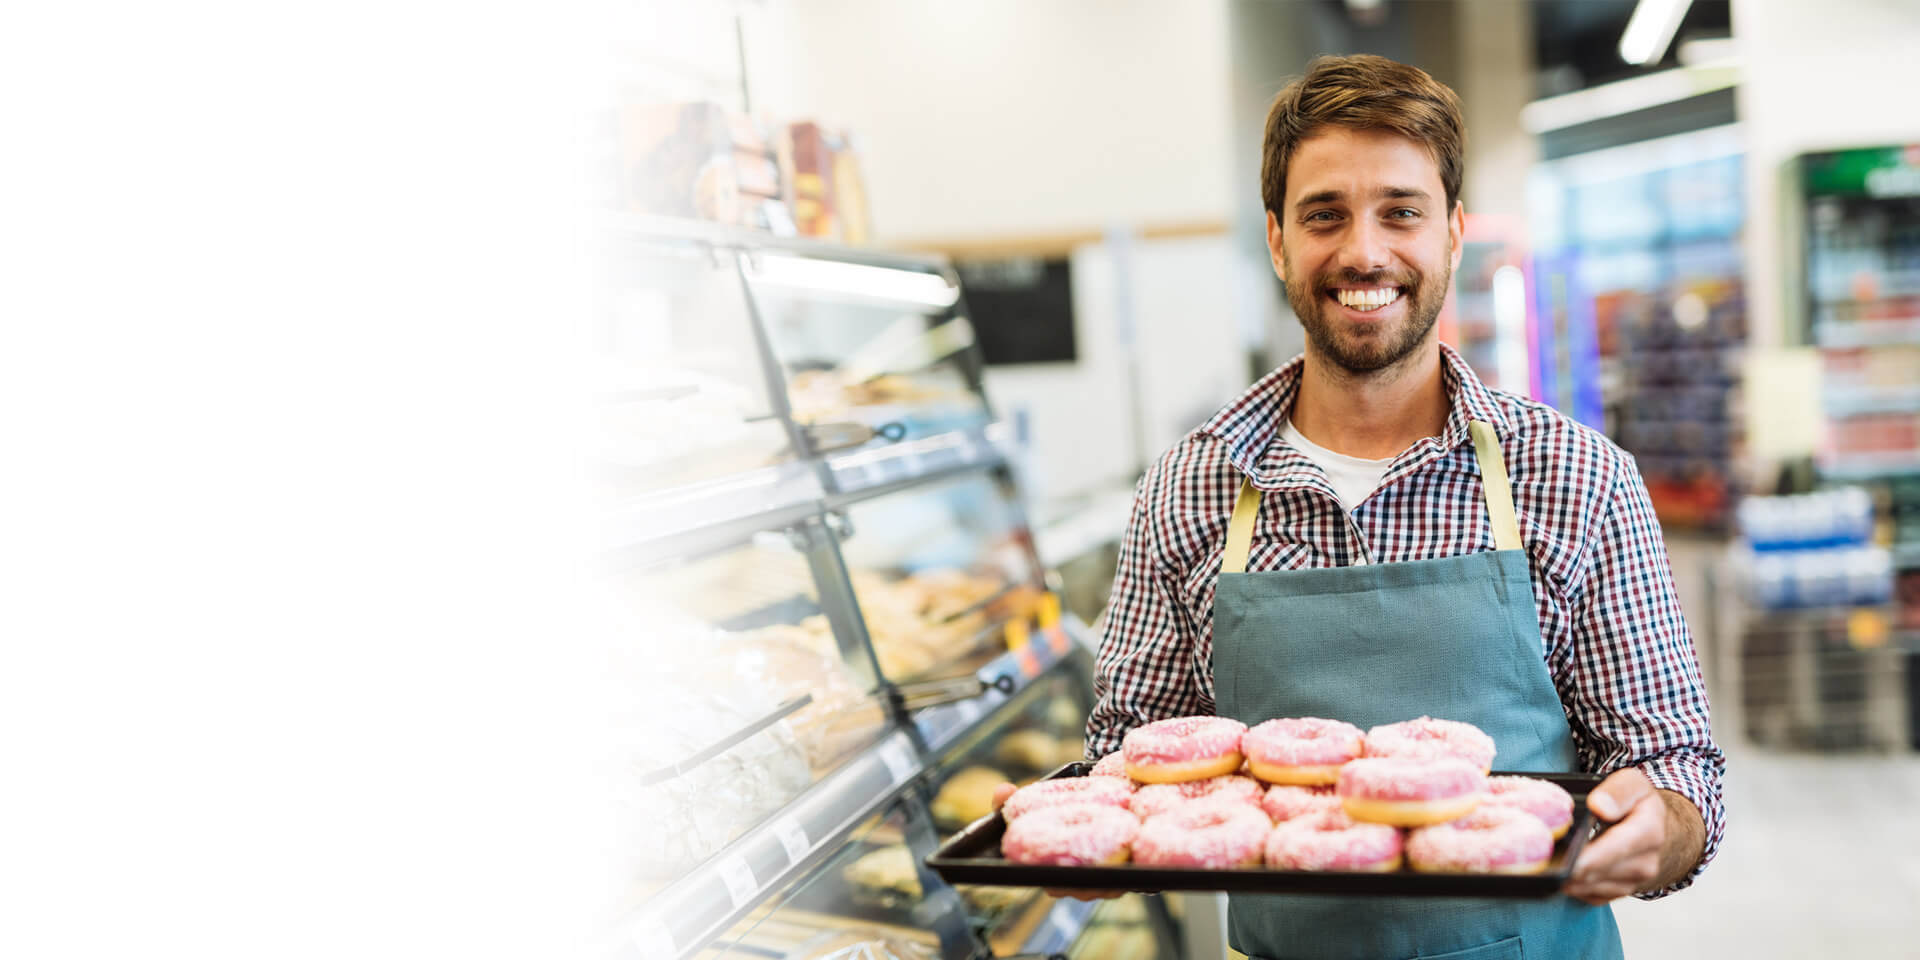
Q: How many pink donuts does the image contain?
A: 13